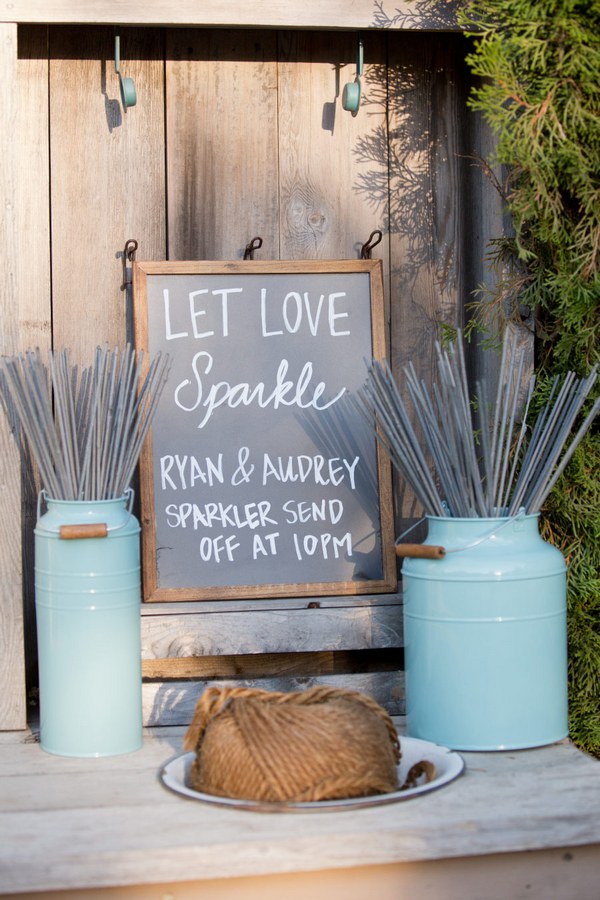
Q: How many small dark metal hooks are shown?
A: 3